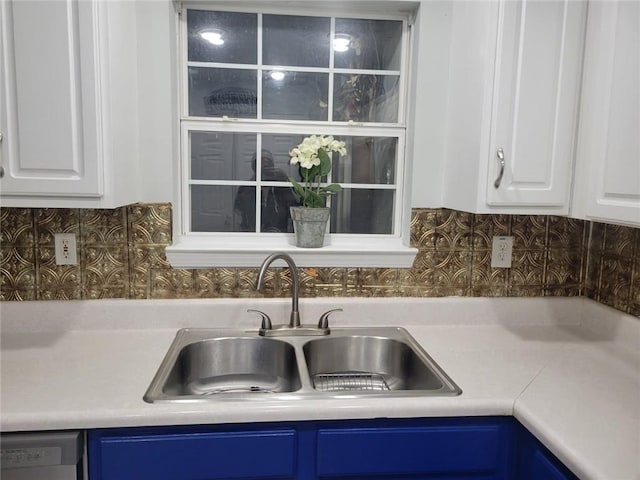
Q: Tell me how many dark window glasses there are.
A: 12